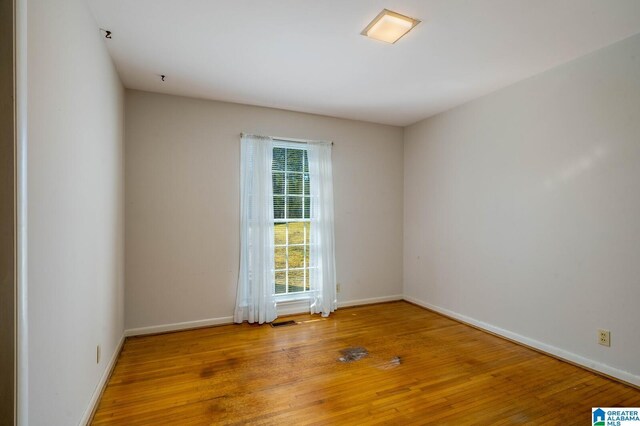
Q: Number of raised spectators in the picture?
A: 0